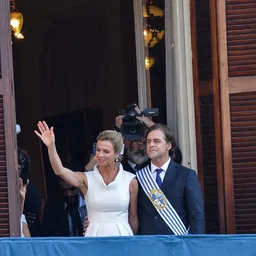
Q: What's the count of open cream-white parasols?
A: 0